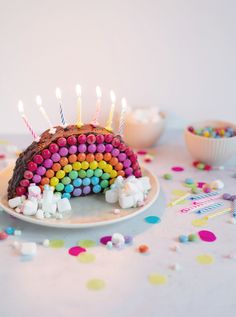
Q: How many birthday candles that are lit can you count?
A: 7